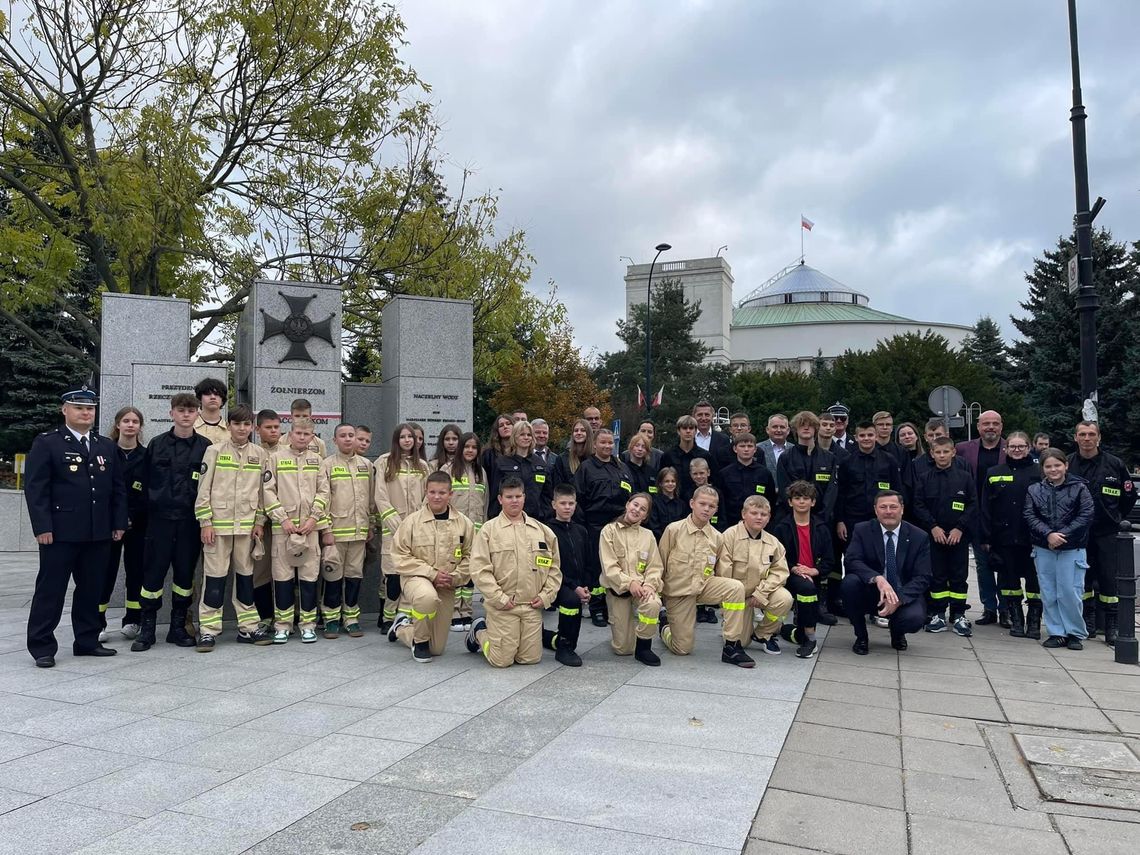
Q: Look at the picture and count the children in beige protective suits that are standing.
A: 11